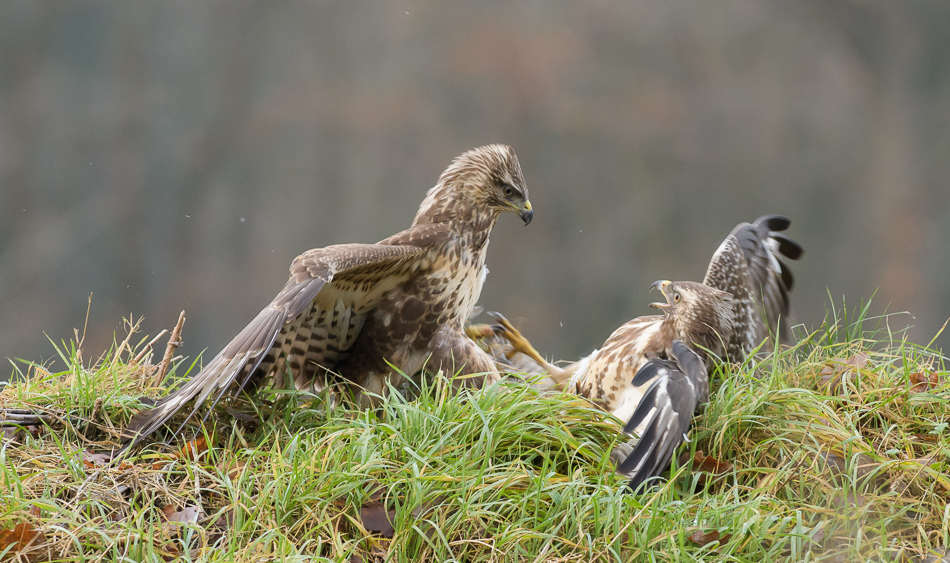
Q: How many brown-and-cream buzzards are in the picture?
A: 2